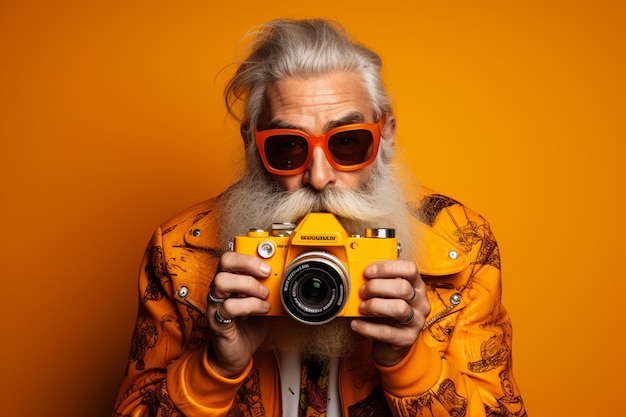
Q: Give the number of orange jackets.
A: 1